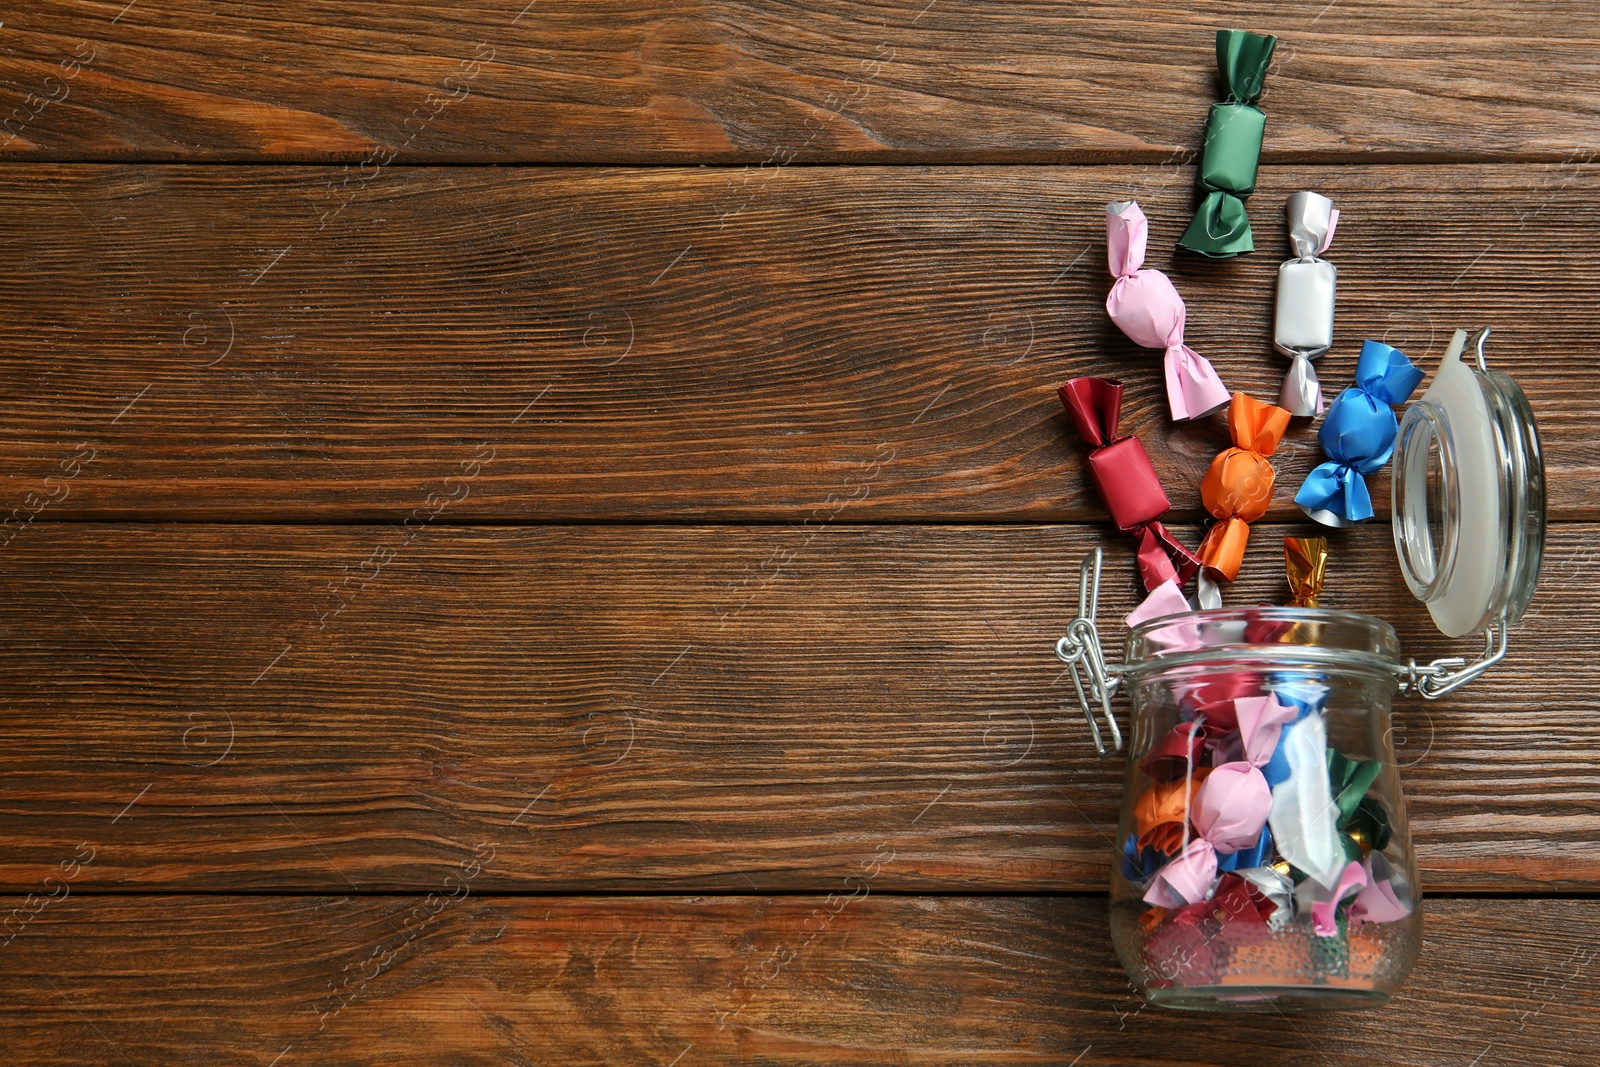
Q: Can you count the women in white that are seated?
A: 0